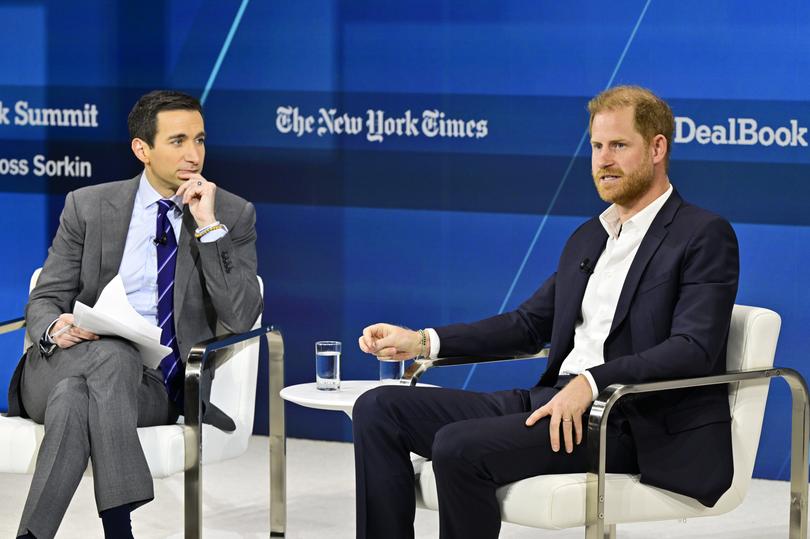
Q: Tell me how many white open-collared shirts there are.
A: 1